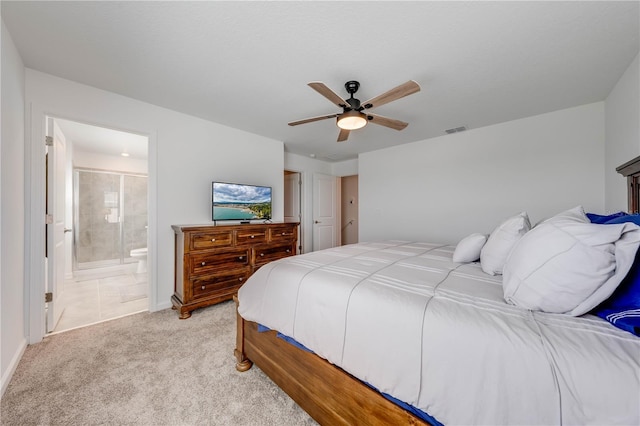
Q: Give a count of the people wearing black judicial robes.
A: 0